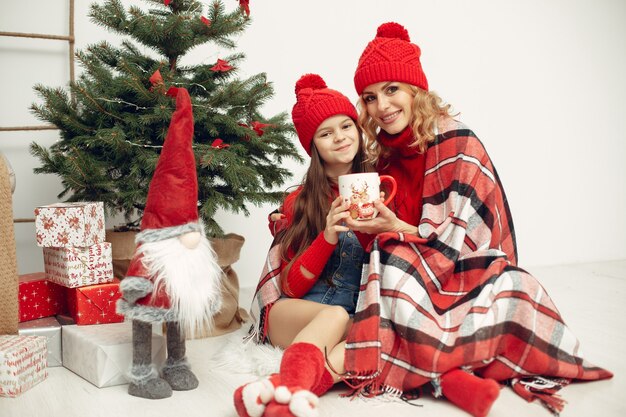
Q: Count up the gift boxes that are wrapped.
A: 7